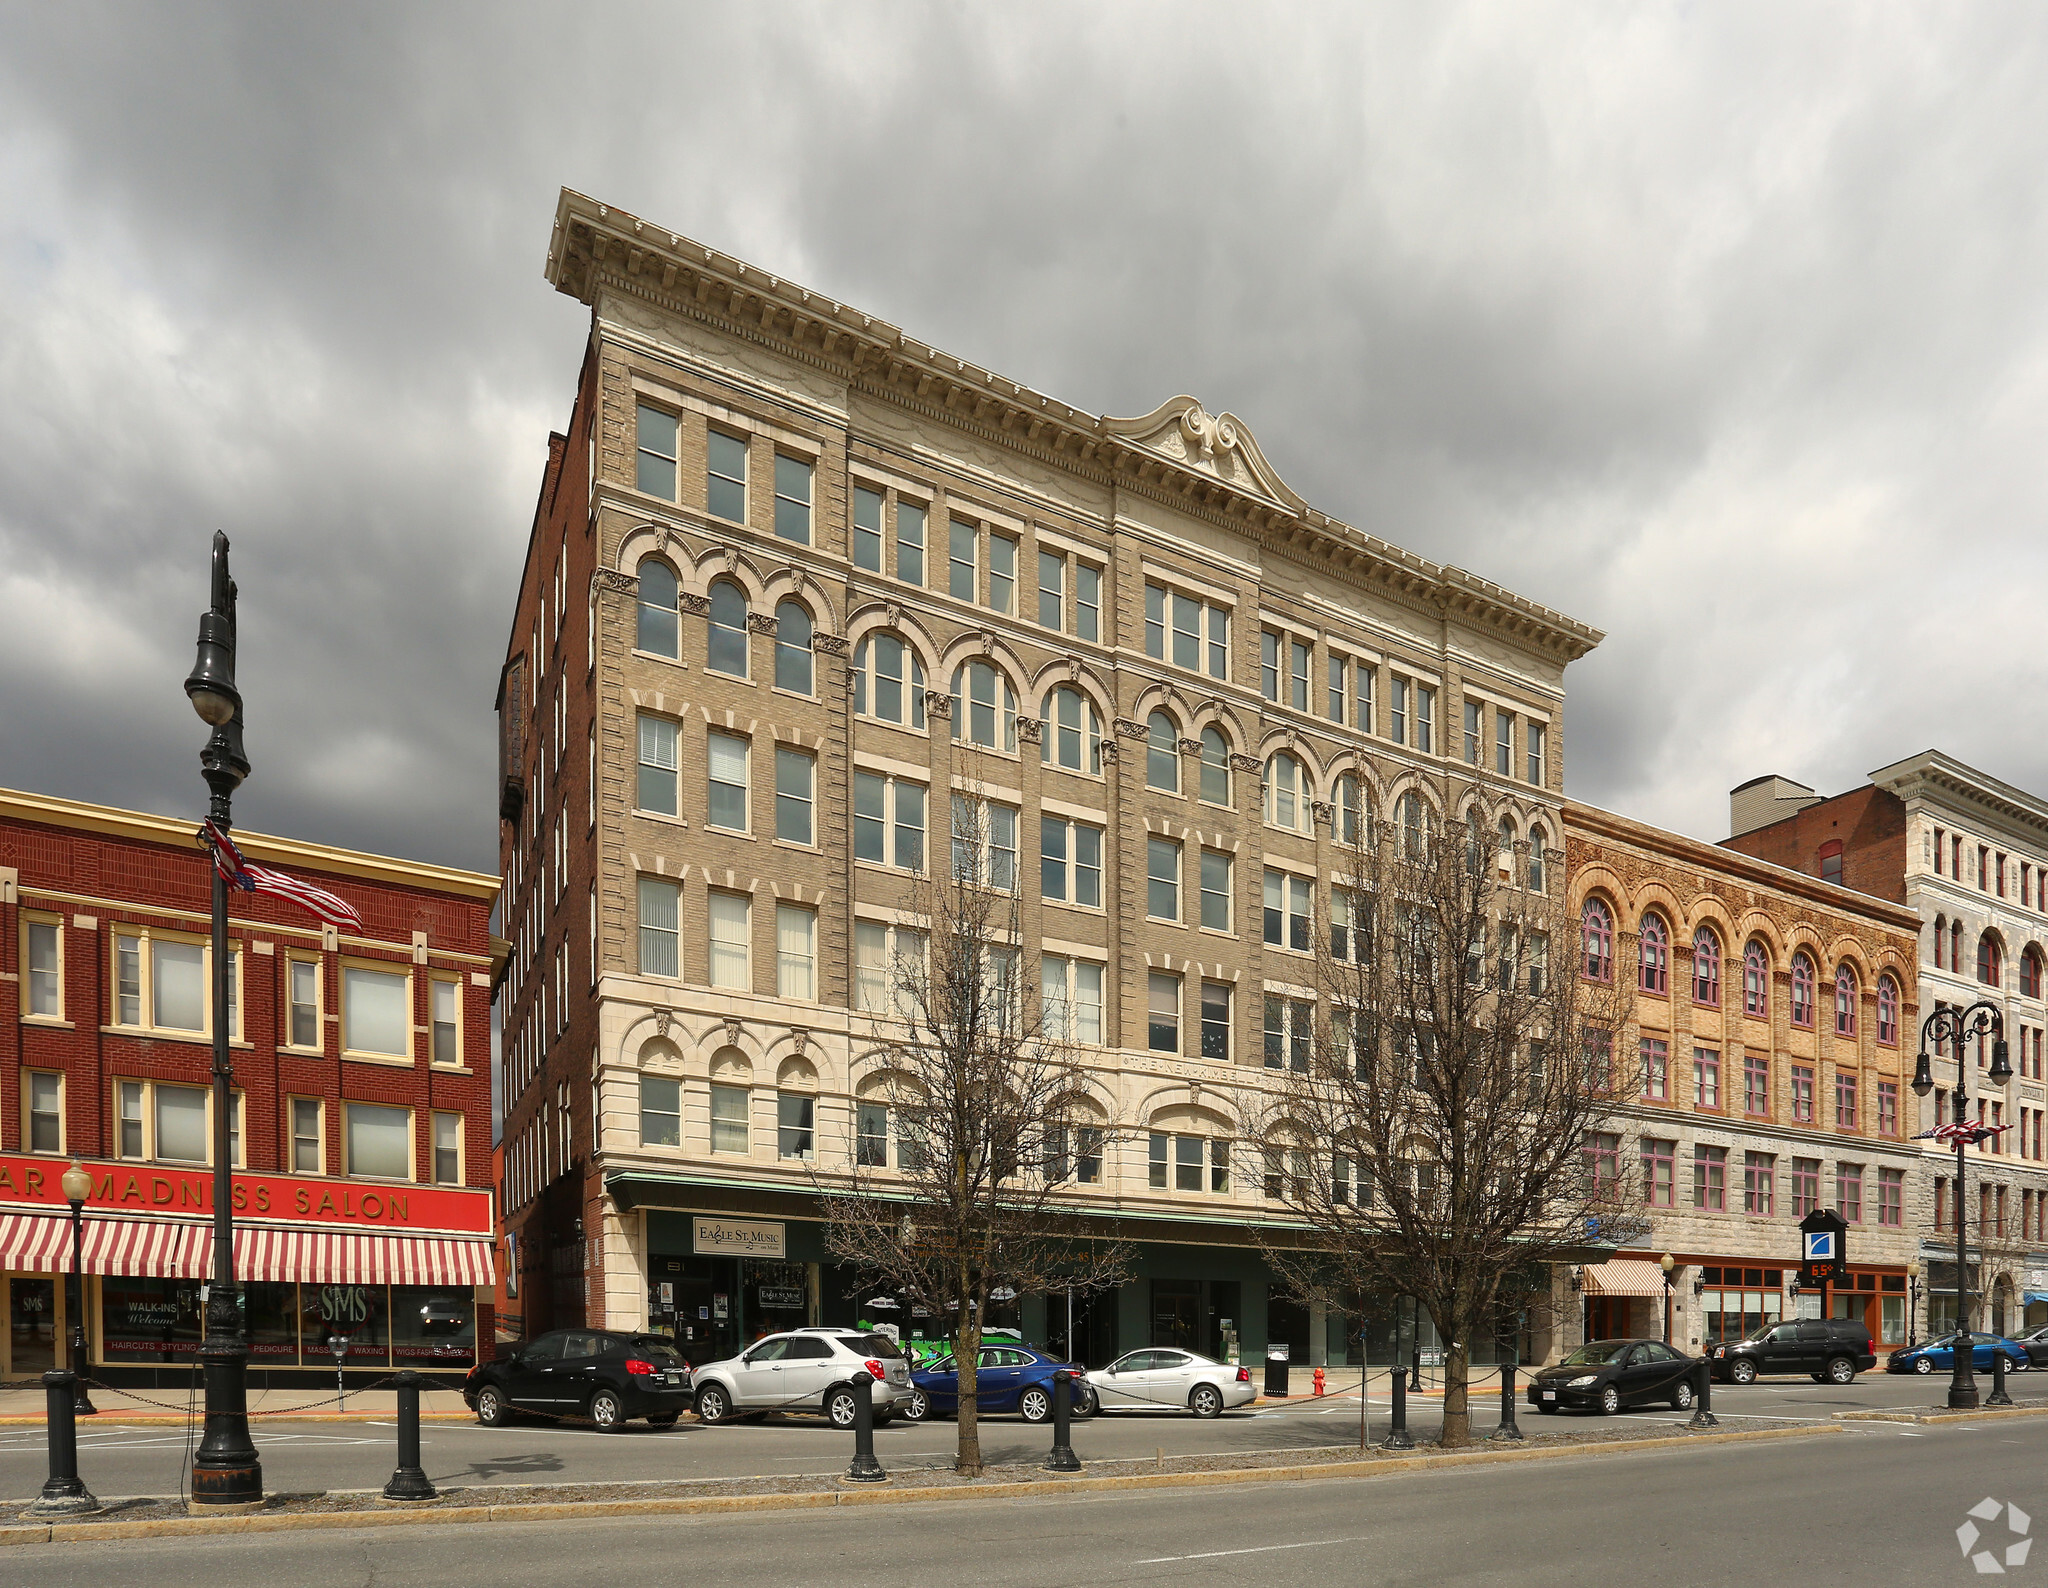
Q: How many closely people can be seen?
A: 0